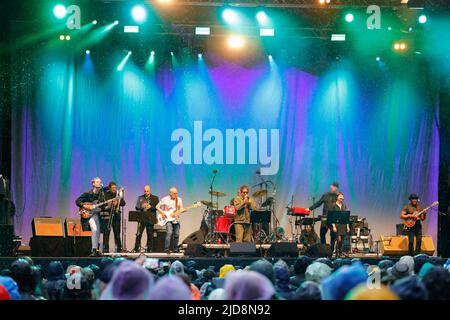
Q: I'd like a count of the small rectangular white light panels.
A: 4